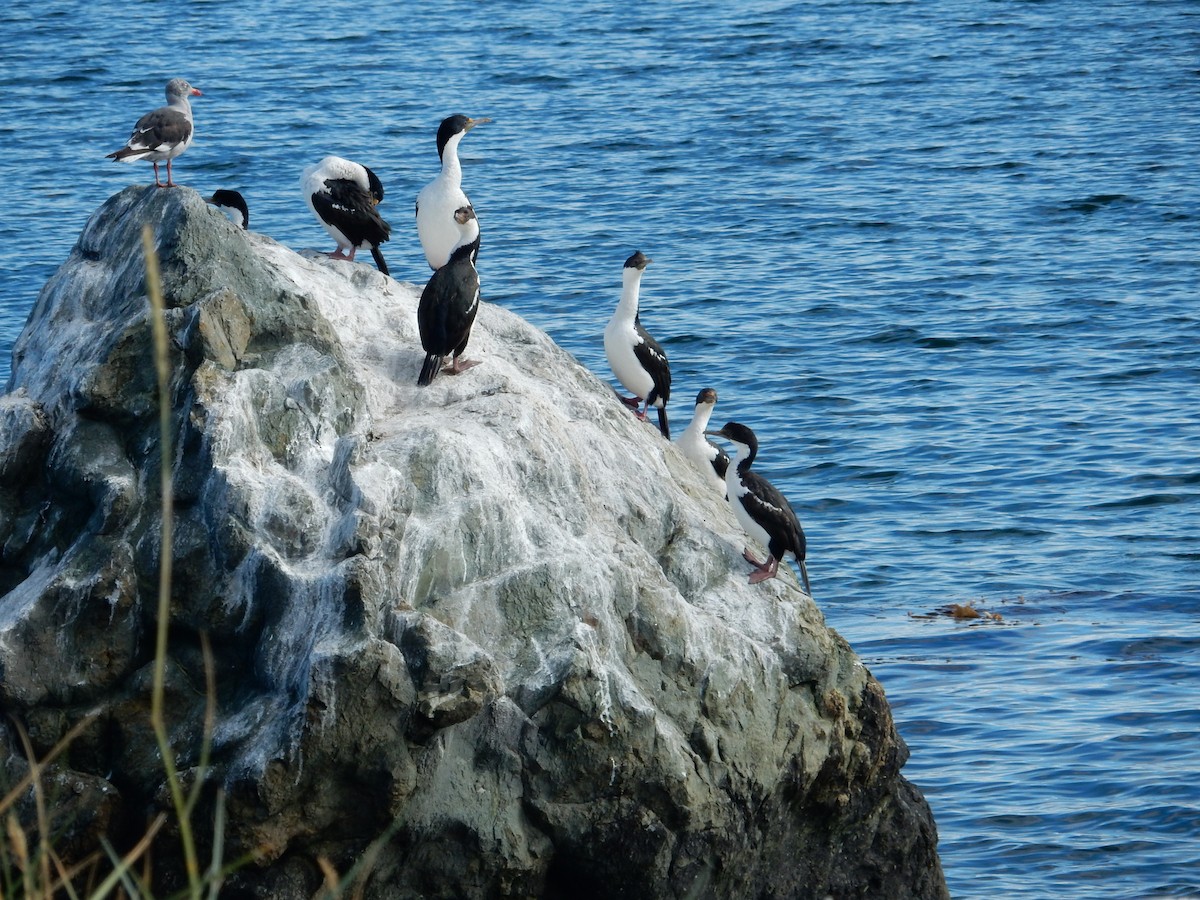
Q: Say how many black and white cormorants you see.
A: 7